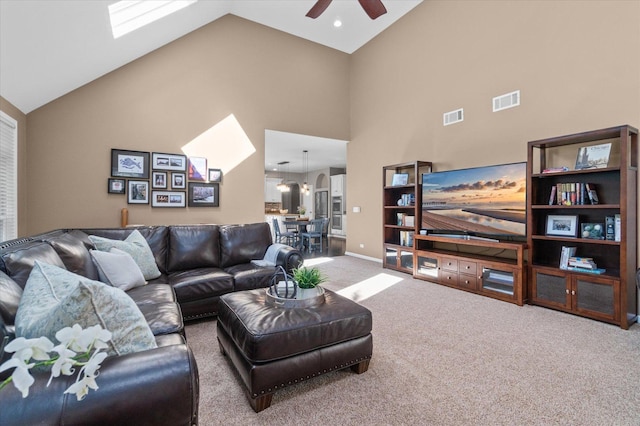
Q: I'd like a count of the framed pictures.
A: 11